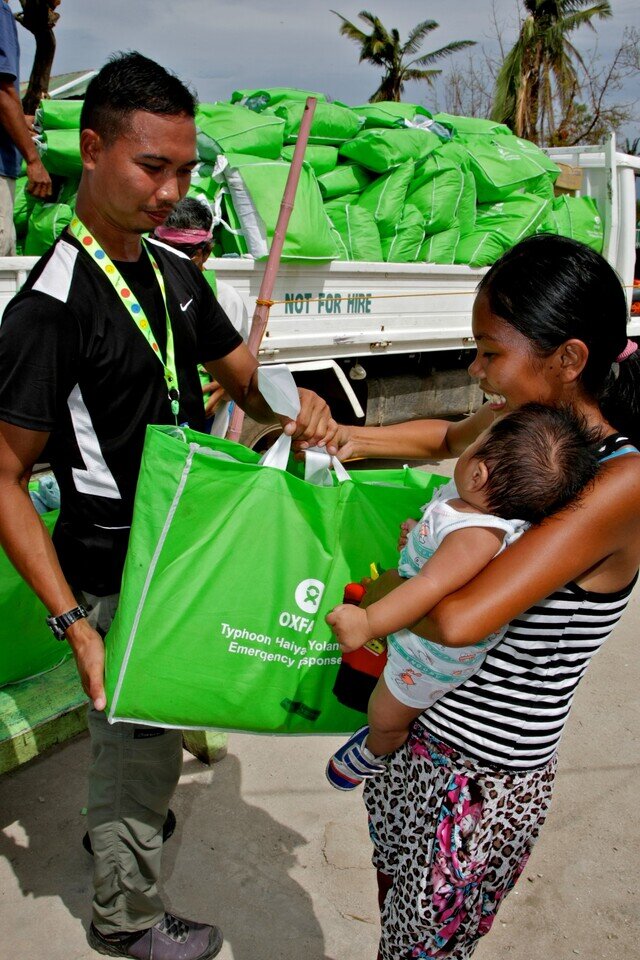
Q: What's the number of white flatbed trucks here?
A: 1